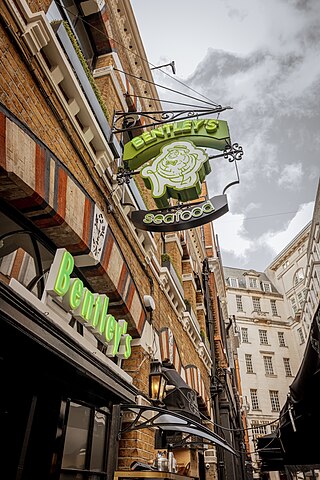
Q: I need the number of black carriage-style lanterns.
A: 1